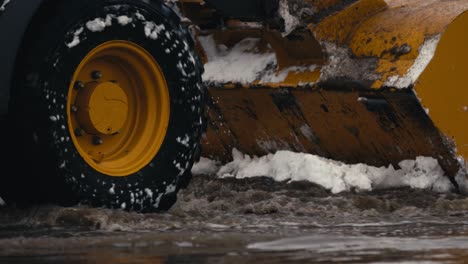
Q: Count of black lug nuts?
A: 5